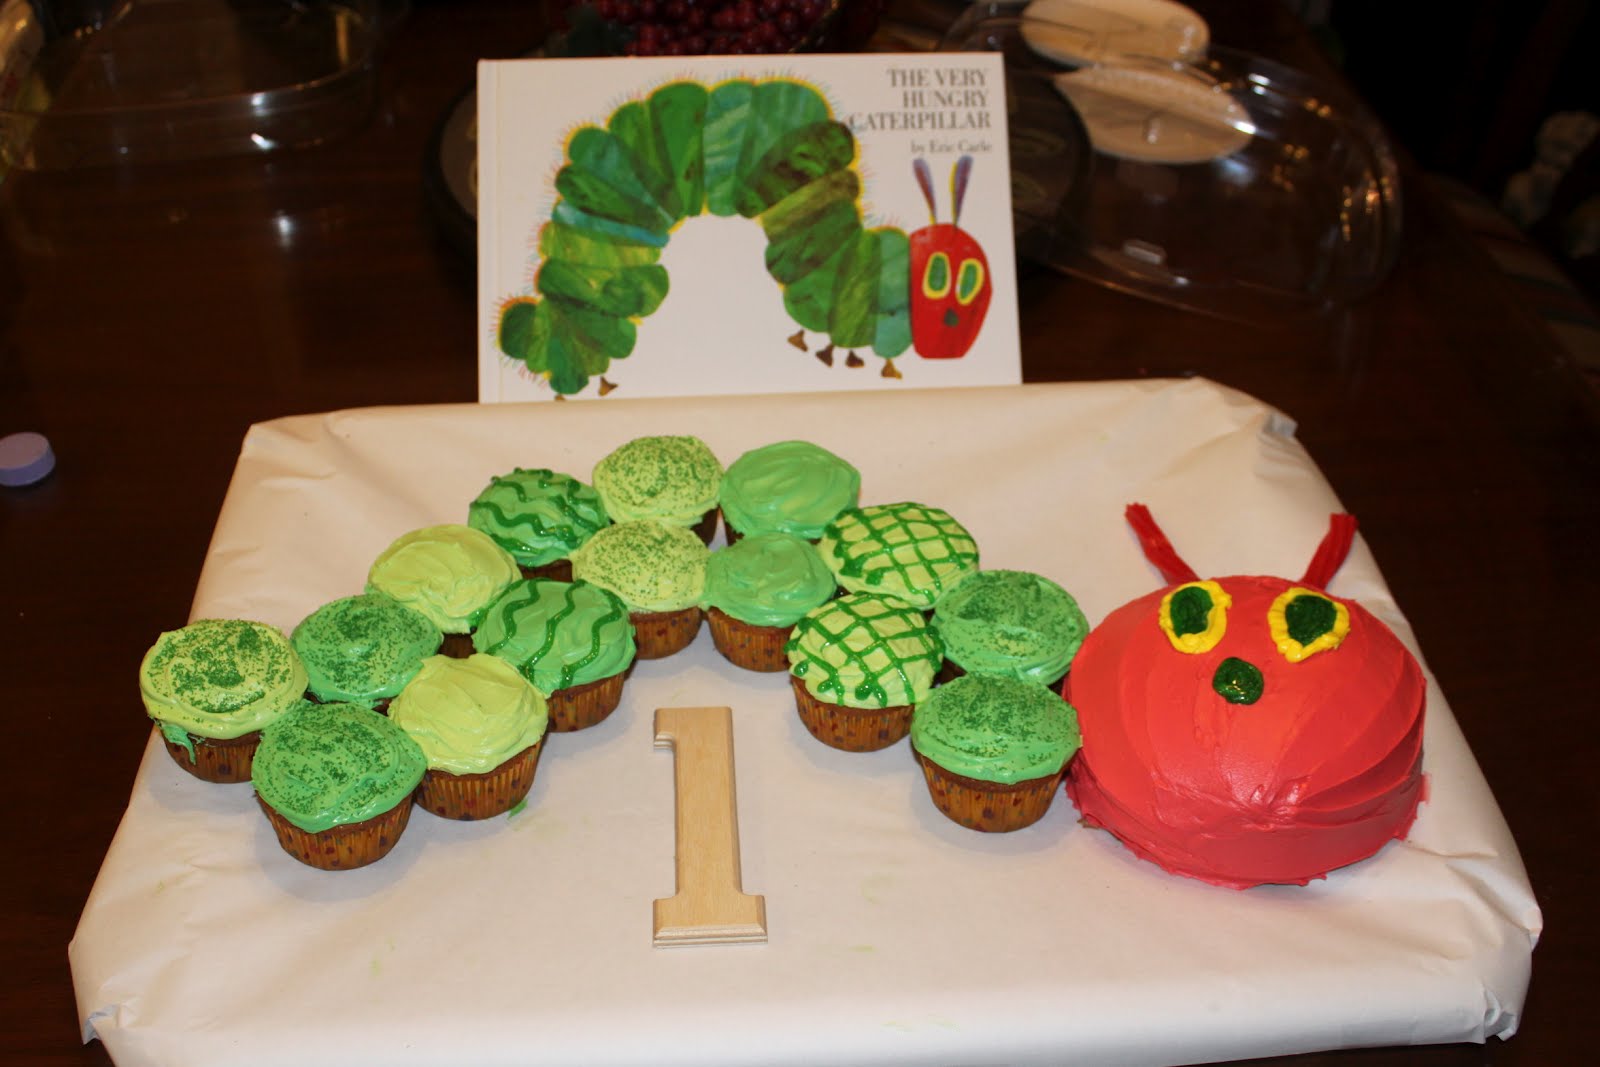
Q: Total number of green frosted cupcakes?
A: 15